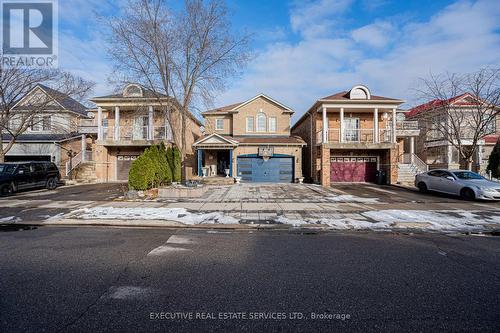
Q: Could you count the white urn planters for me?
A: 4